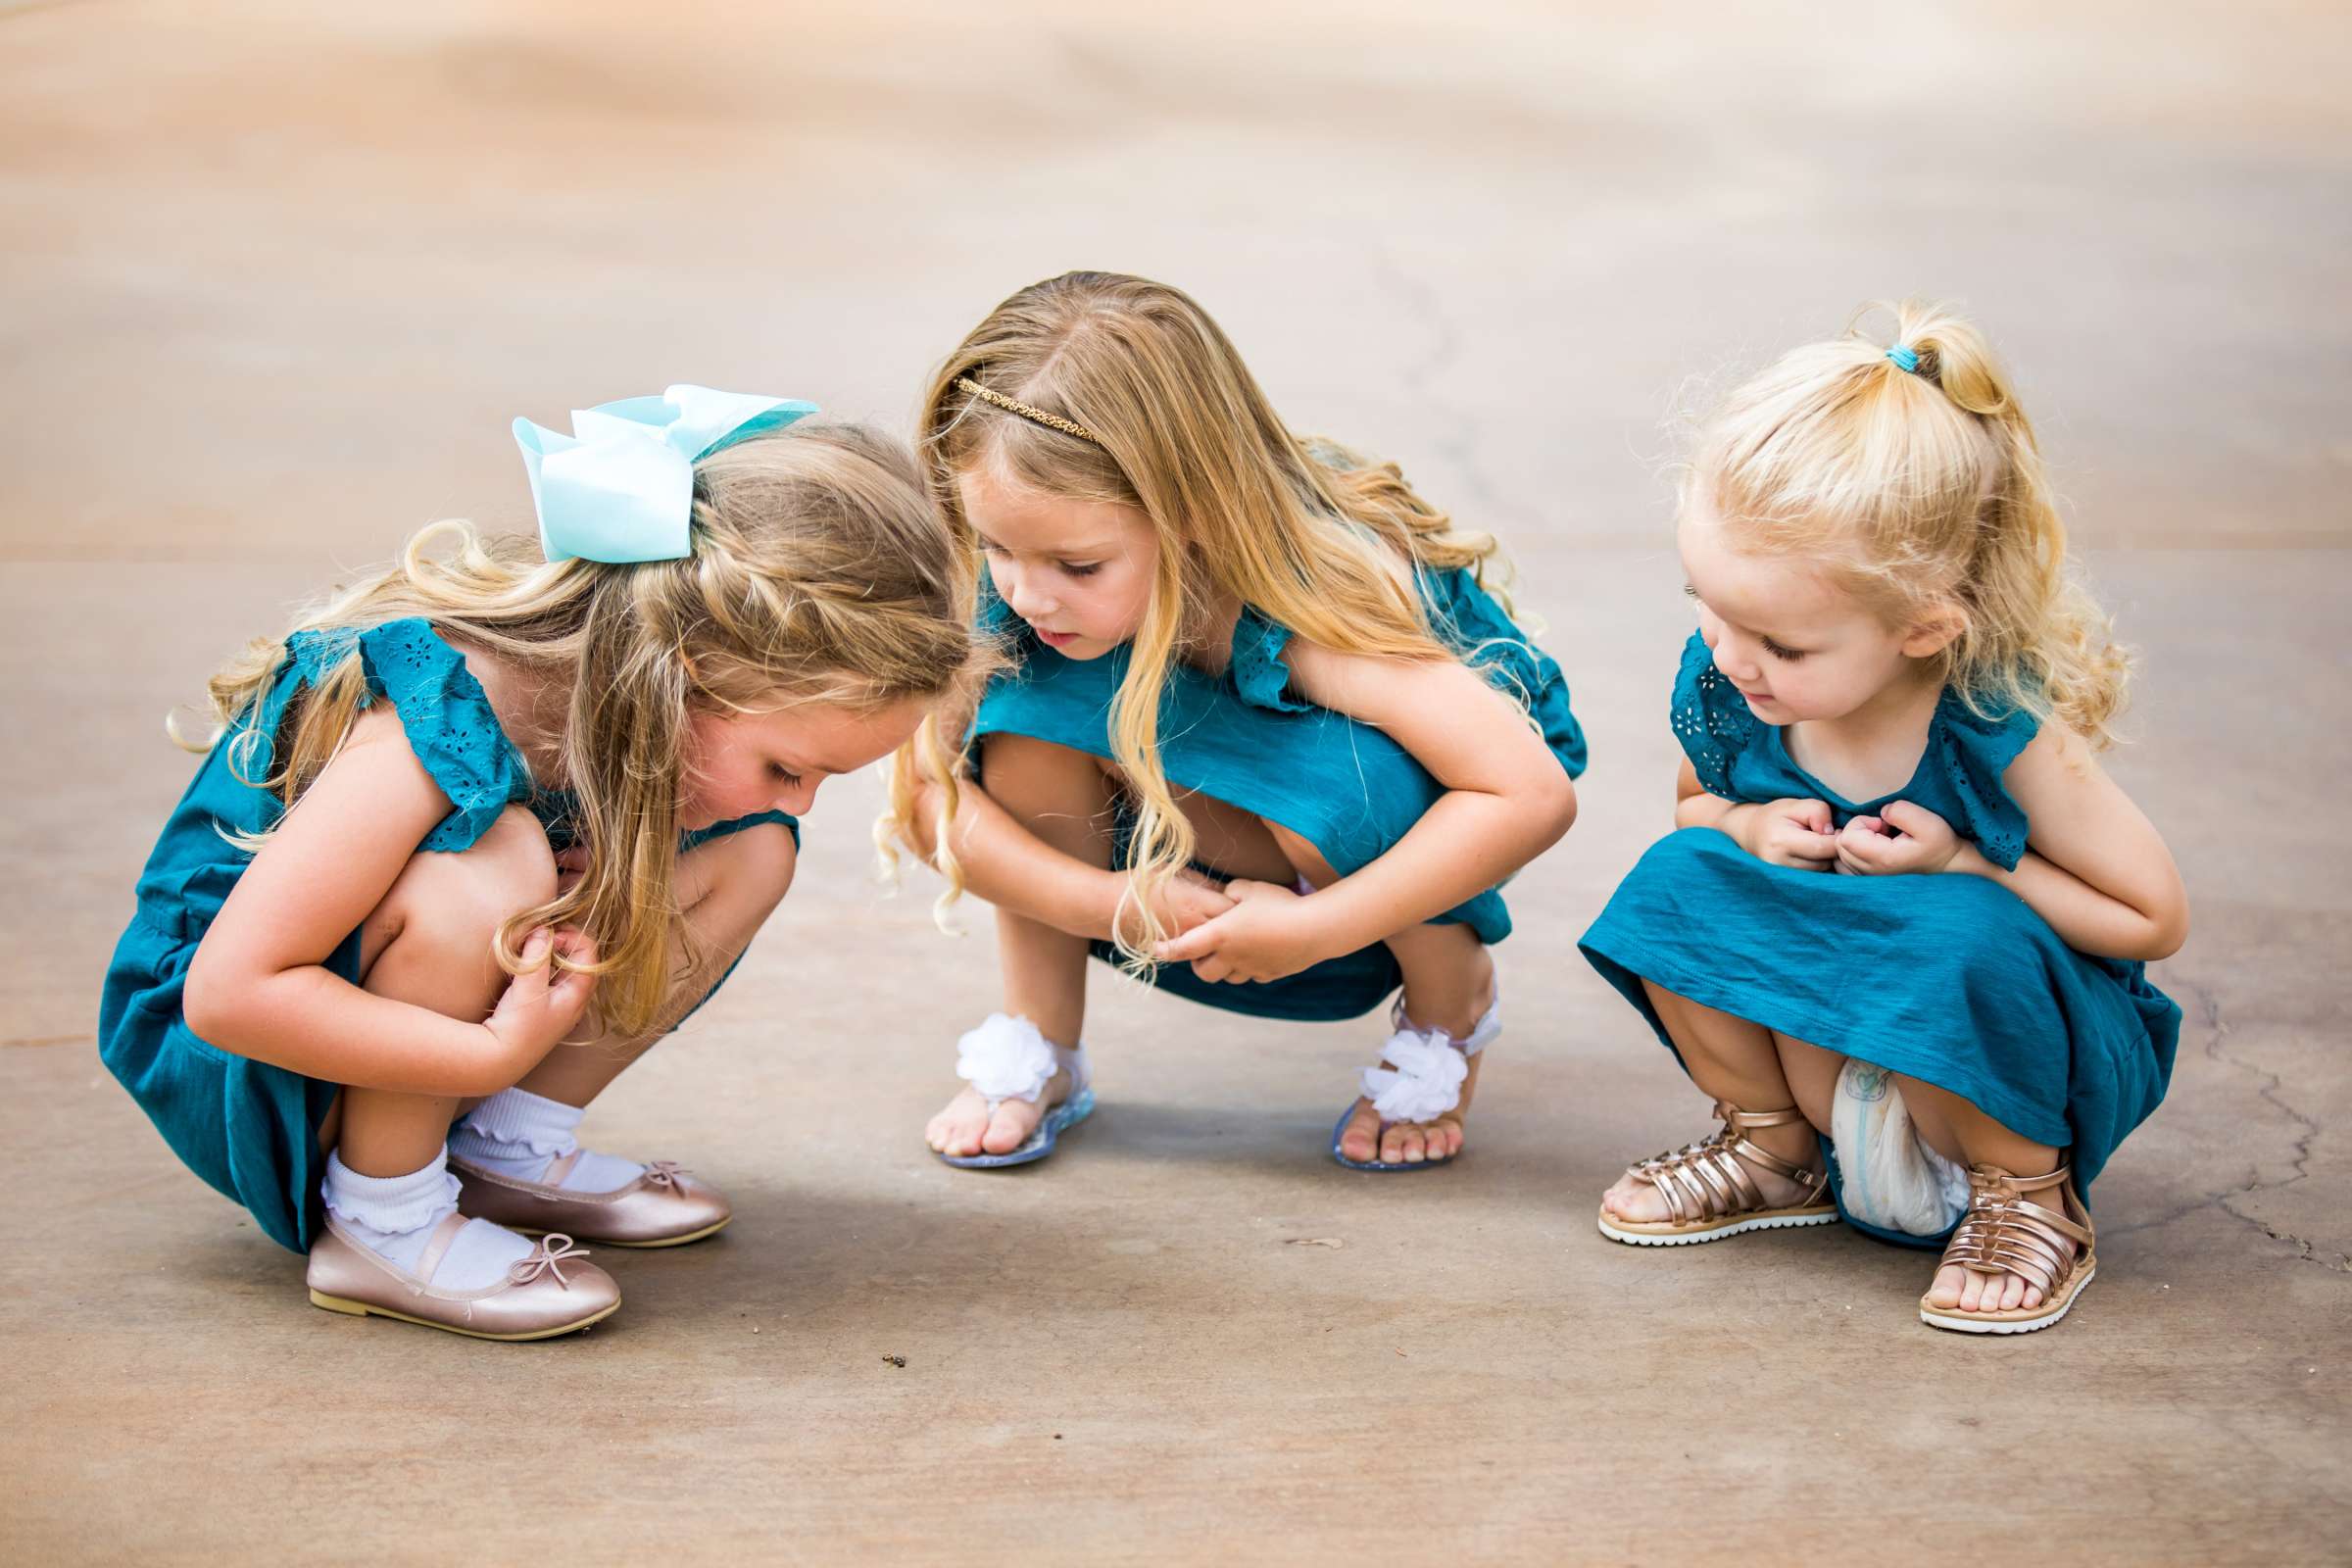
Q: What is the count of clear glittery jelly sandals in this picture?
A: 2